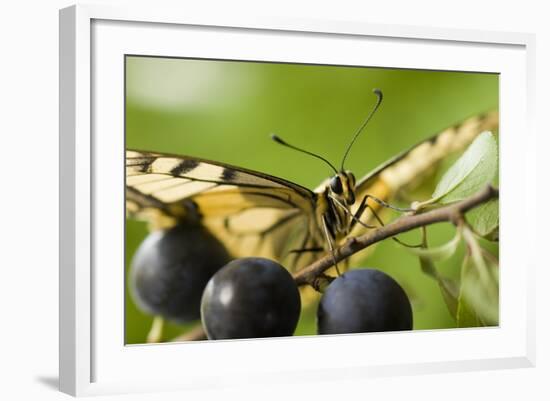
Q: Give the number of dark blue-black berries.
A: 3